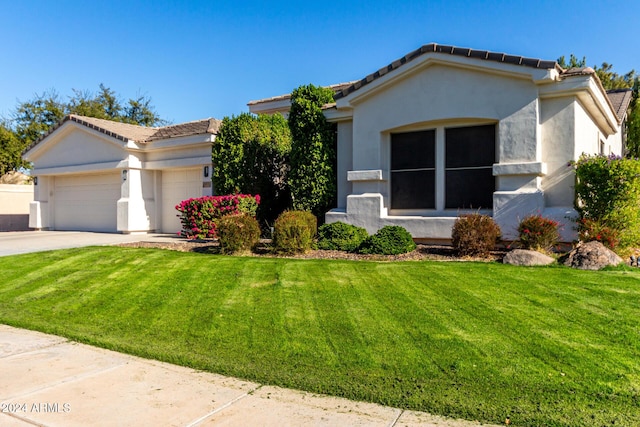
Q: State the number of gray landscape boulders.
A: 2